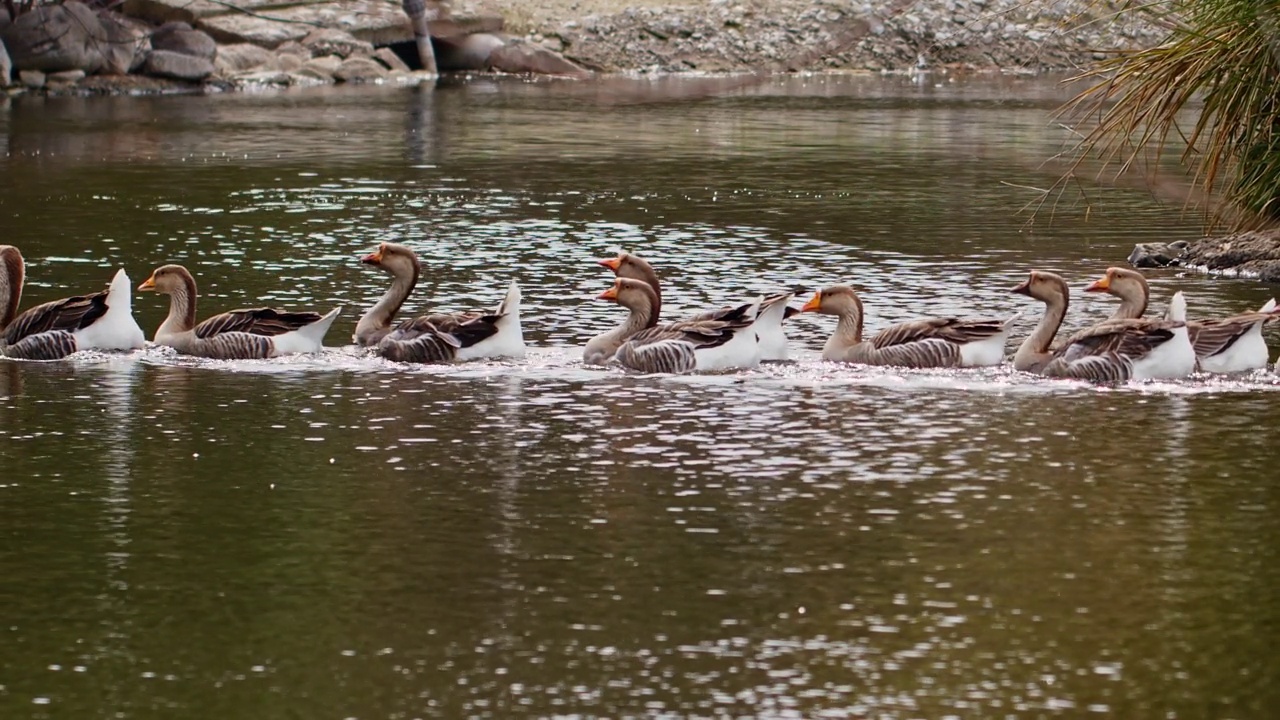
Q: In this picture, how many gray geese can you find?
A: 8